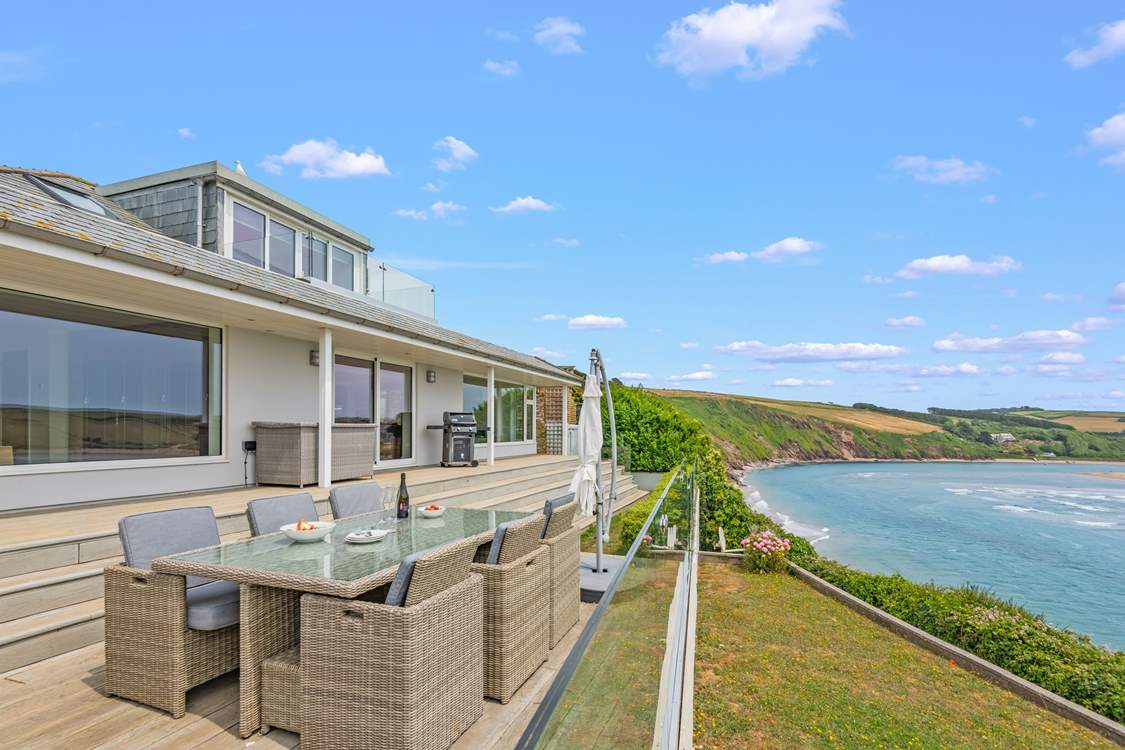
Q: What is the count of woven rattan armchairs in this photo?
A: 6